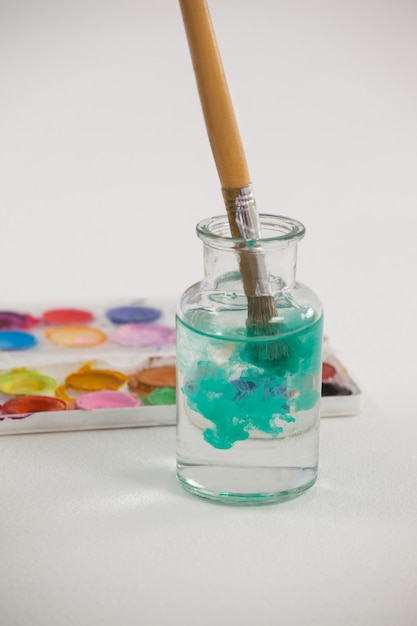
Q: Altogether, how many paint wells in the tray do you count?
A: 14